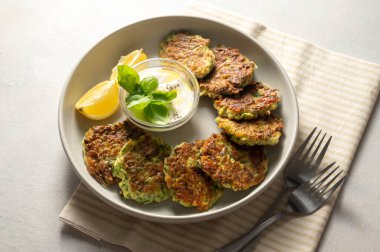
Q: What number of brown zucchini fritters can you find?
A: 8